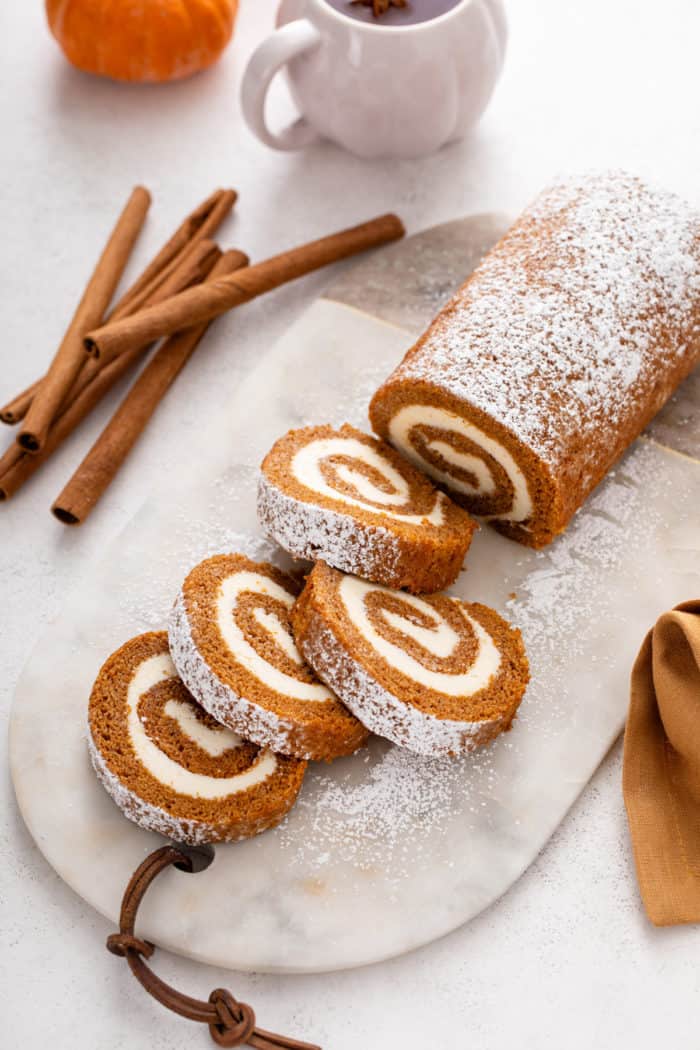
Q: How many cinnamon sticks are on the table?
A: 5